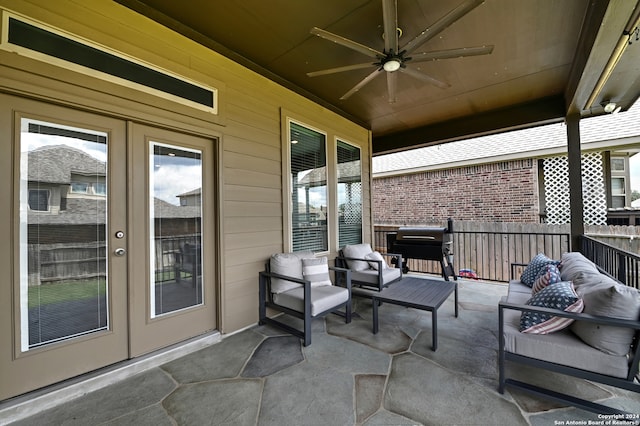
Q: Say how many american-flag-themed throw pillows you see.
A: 3